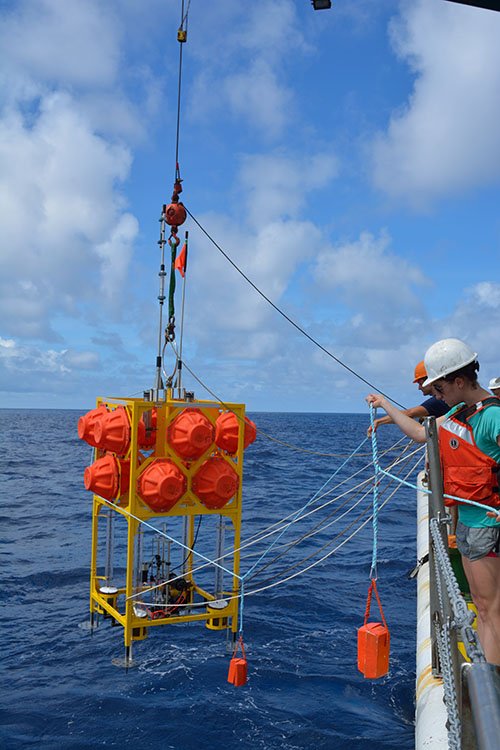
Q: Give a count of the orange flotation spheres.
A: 8